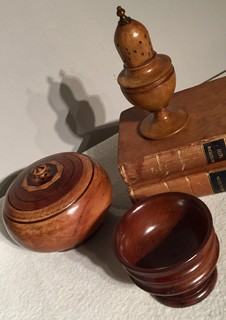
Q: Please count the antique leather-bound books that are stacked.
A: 2